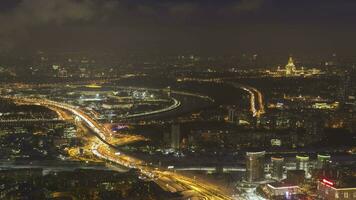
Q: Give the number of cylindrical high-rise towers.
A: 4